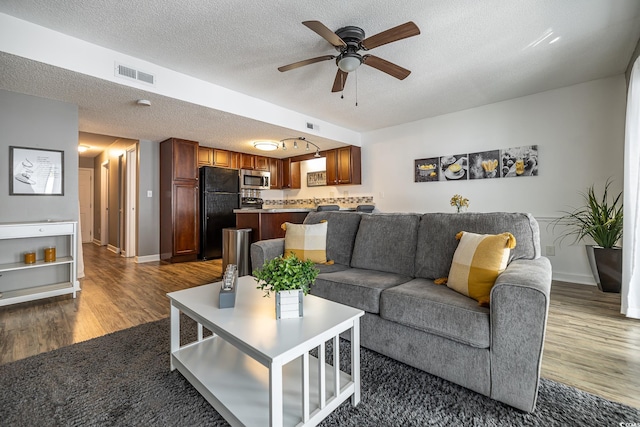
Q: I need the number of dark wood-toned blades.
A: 5